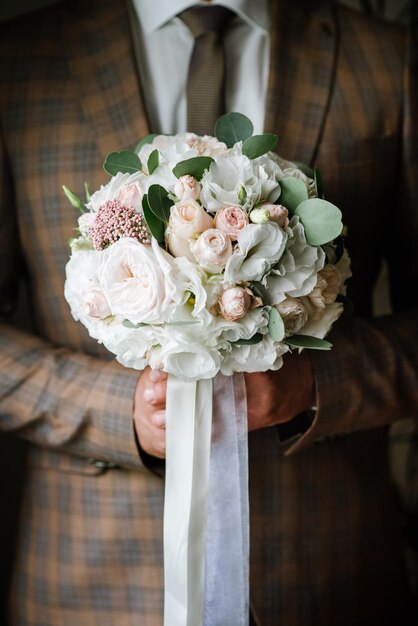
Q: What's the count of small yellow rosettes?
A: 0